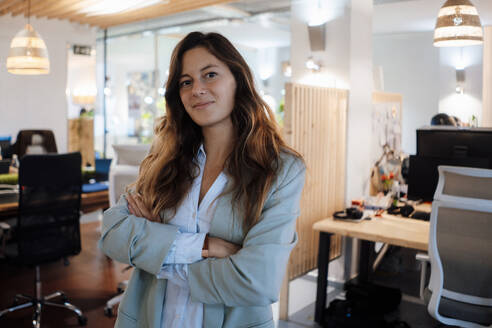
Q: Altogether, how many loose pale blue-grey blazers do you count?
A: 1